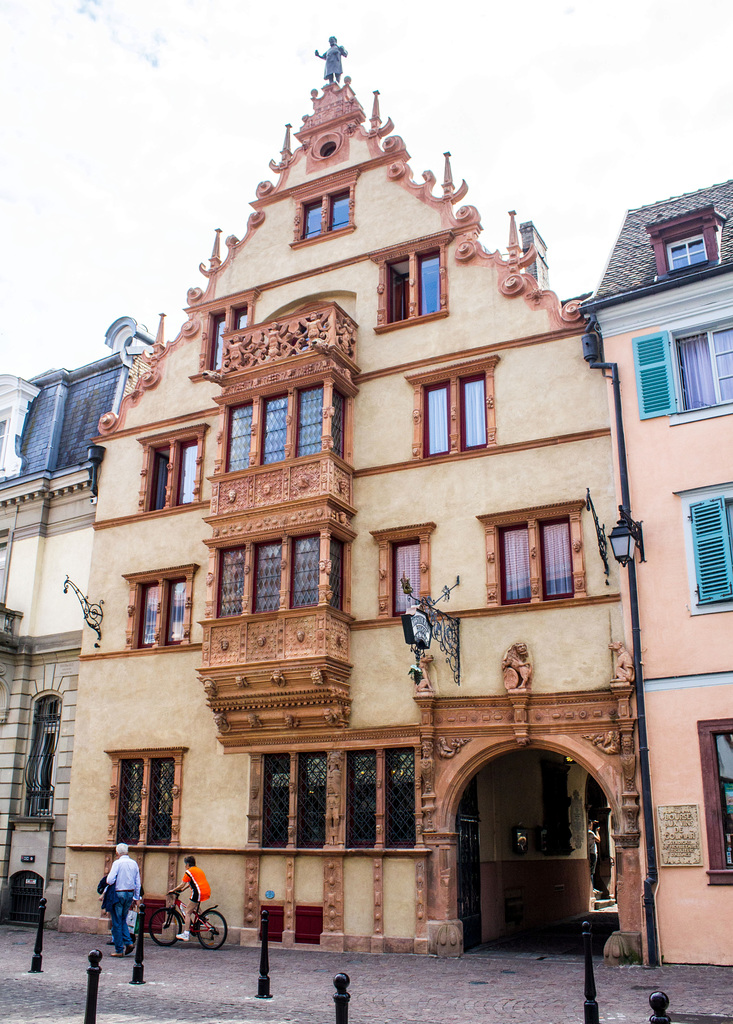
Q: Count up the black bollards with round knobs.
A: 7